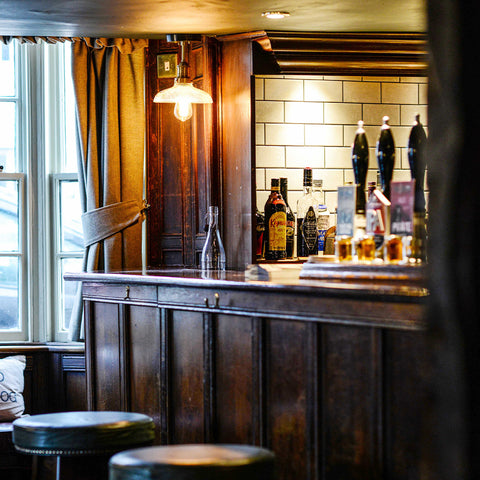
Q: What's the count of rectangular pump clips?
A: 2